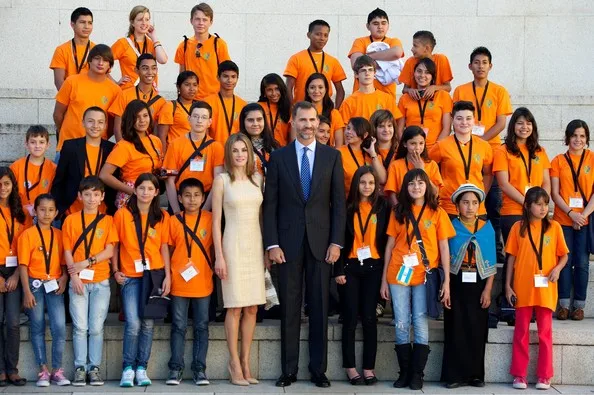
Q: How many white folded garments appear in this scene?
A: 1